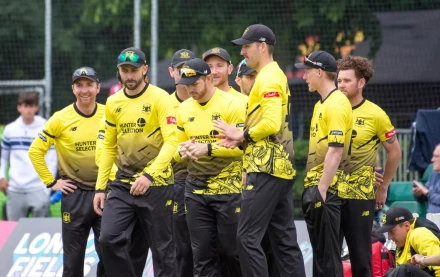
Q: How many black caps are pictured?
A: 9